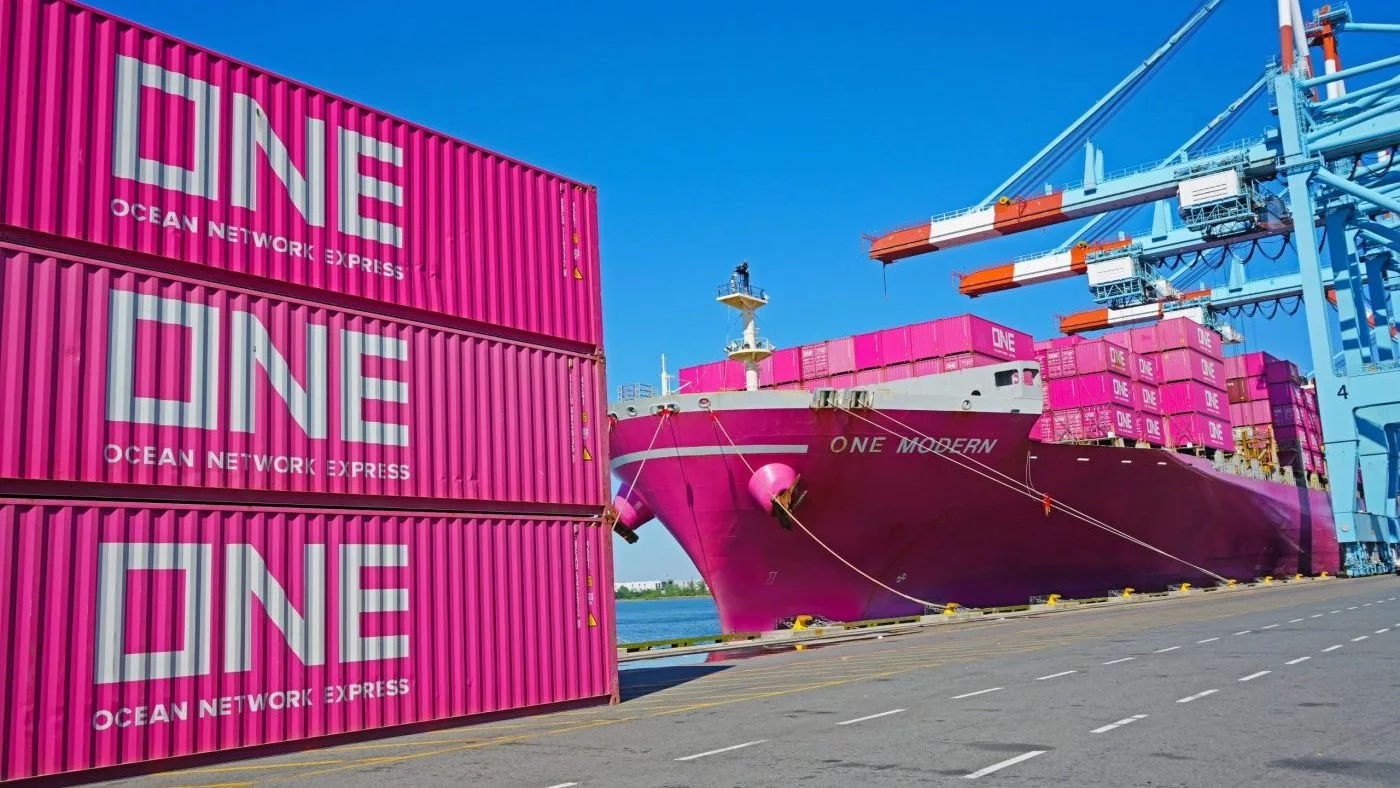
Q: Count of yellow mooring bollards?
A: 9